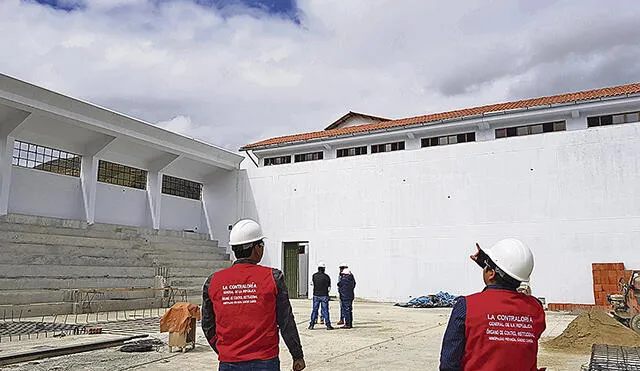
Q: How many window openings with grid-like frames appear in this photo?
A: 3